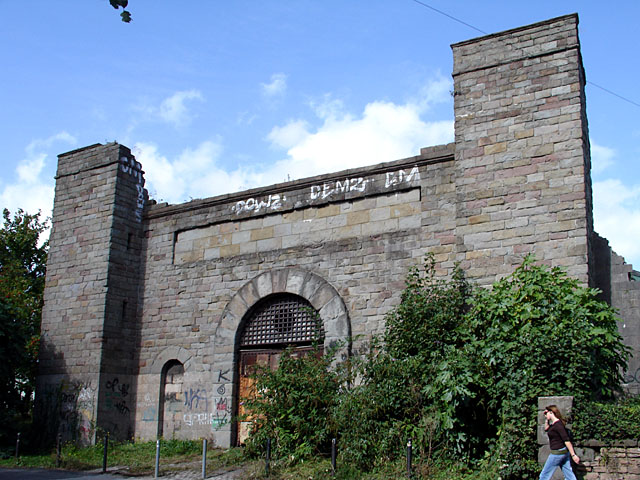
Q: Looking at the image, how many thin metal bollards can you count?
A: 8